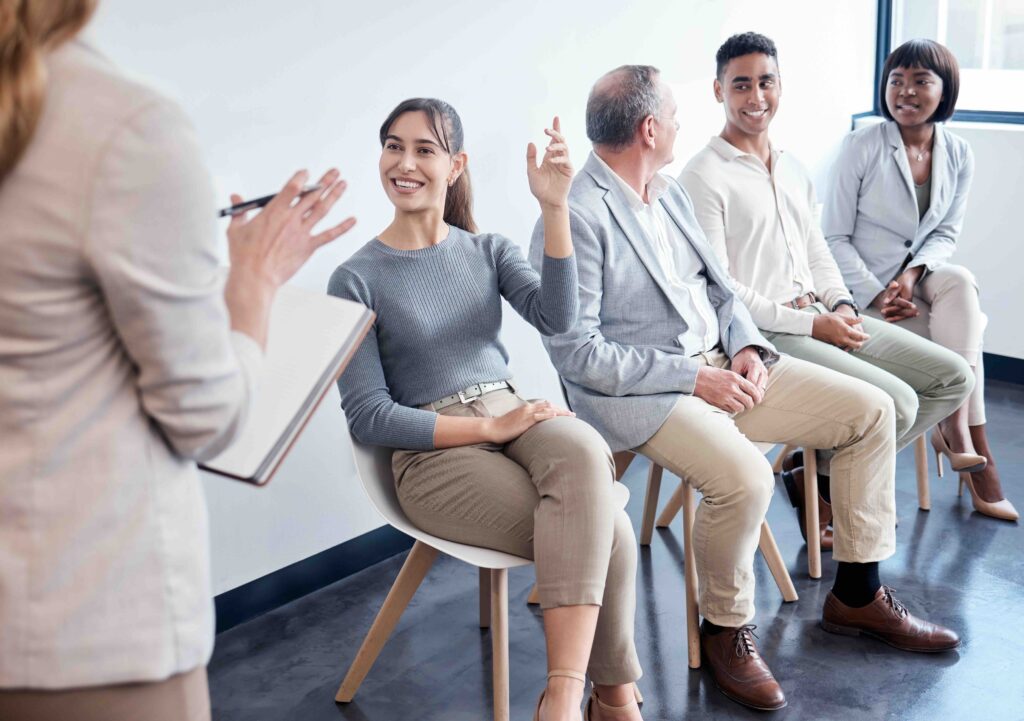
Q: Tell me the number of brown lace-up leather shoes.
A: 2